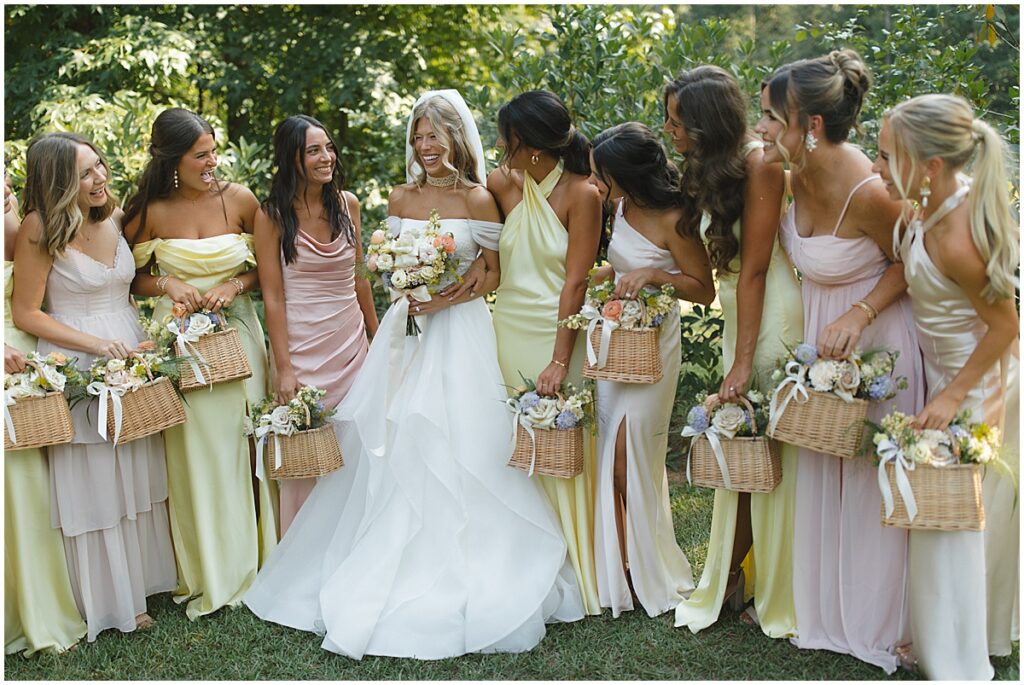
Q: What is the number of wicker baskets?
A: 9